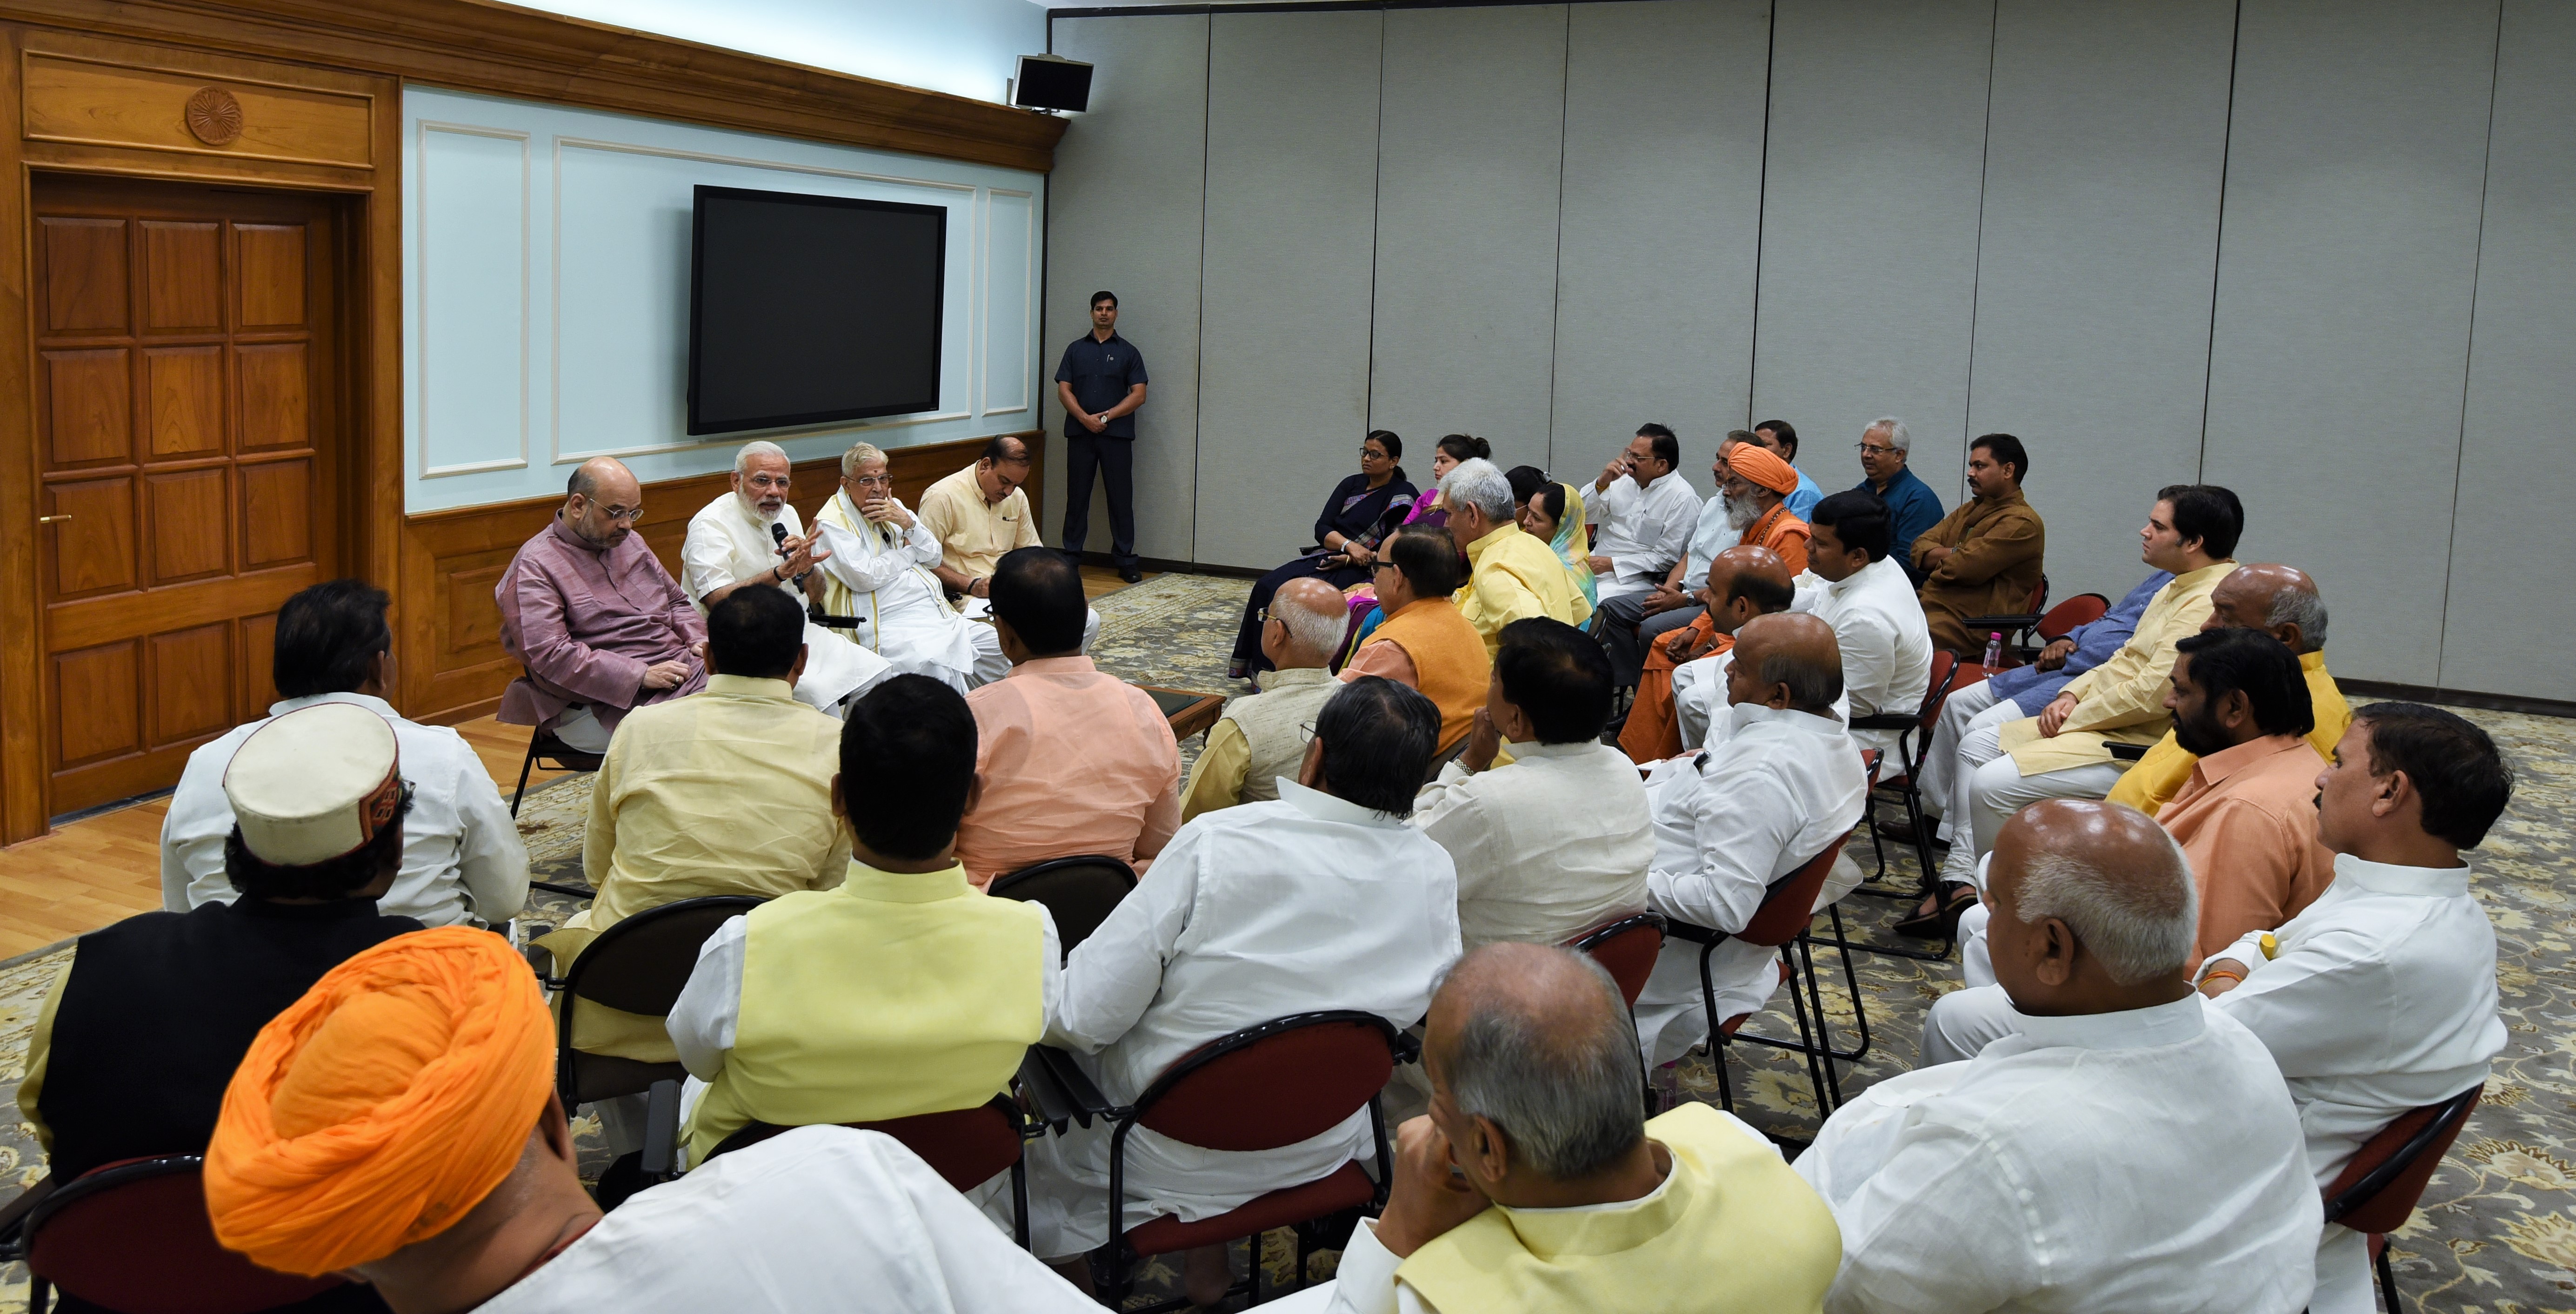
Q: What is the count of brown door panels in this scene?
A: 12